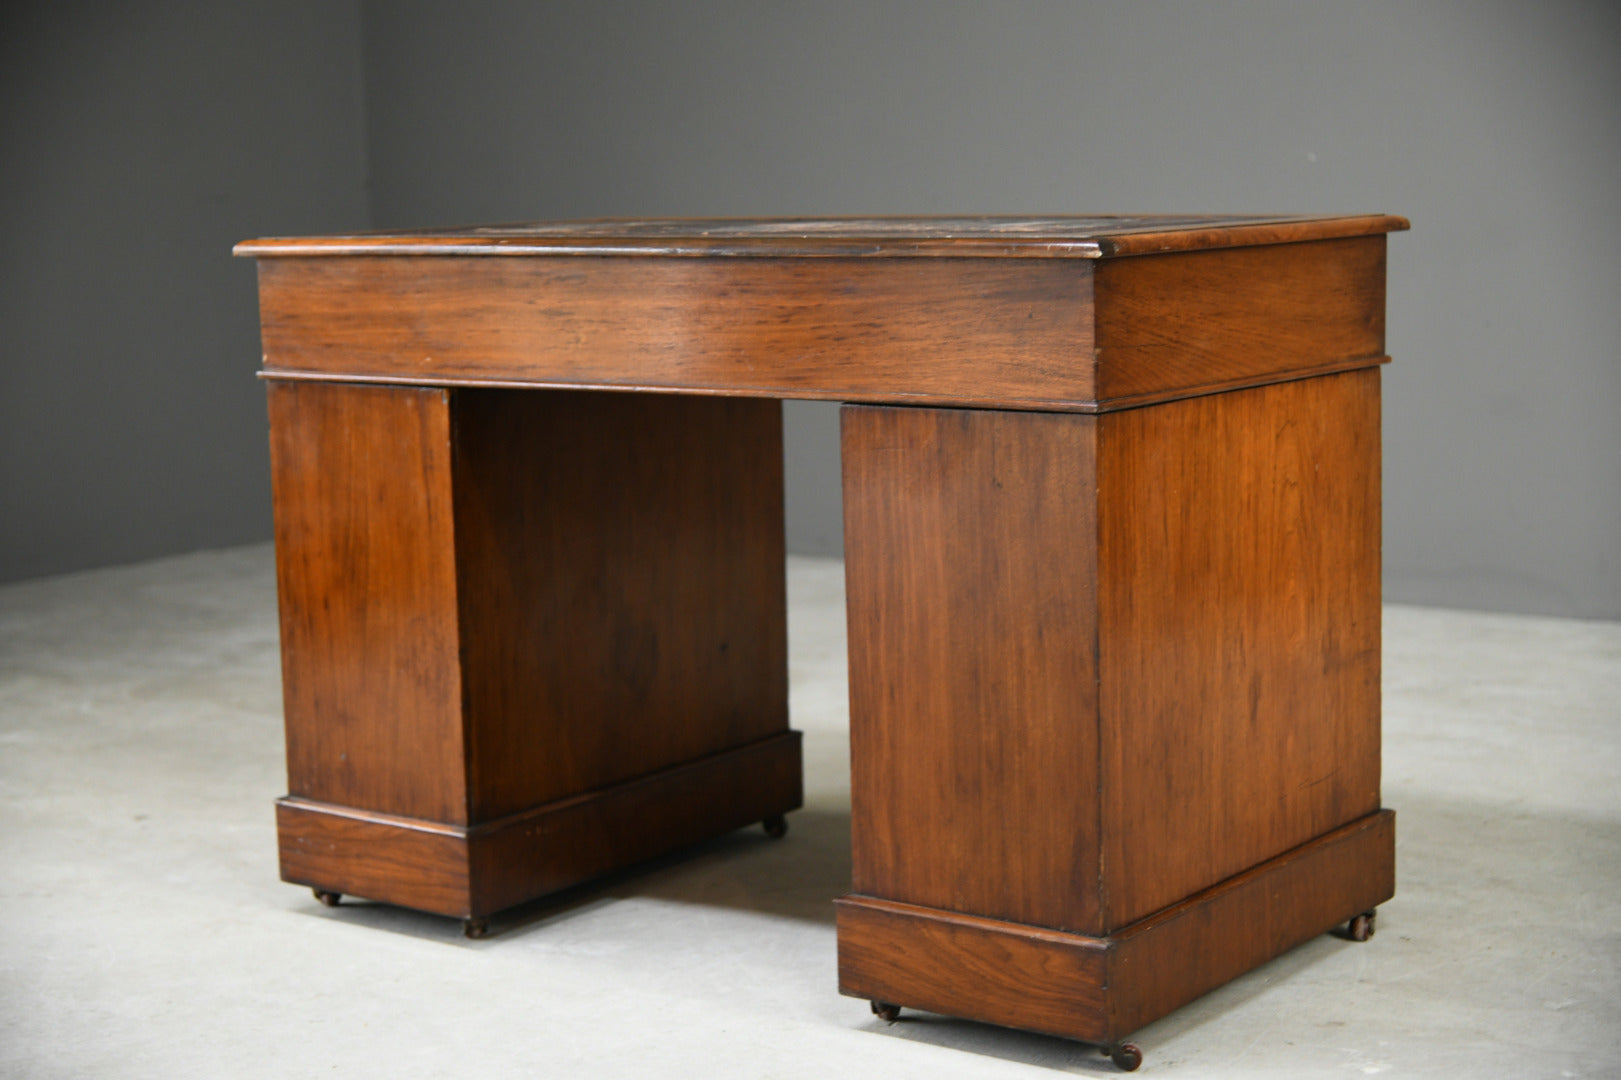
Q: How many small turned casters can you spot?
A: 6